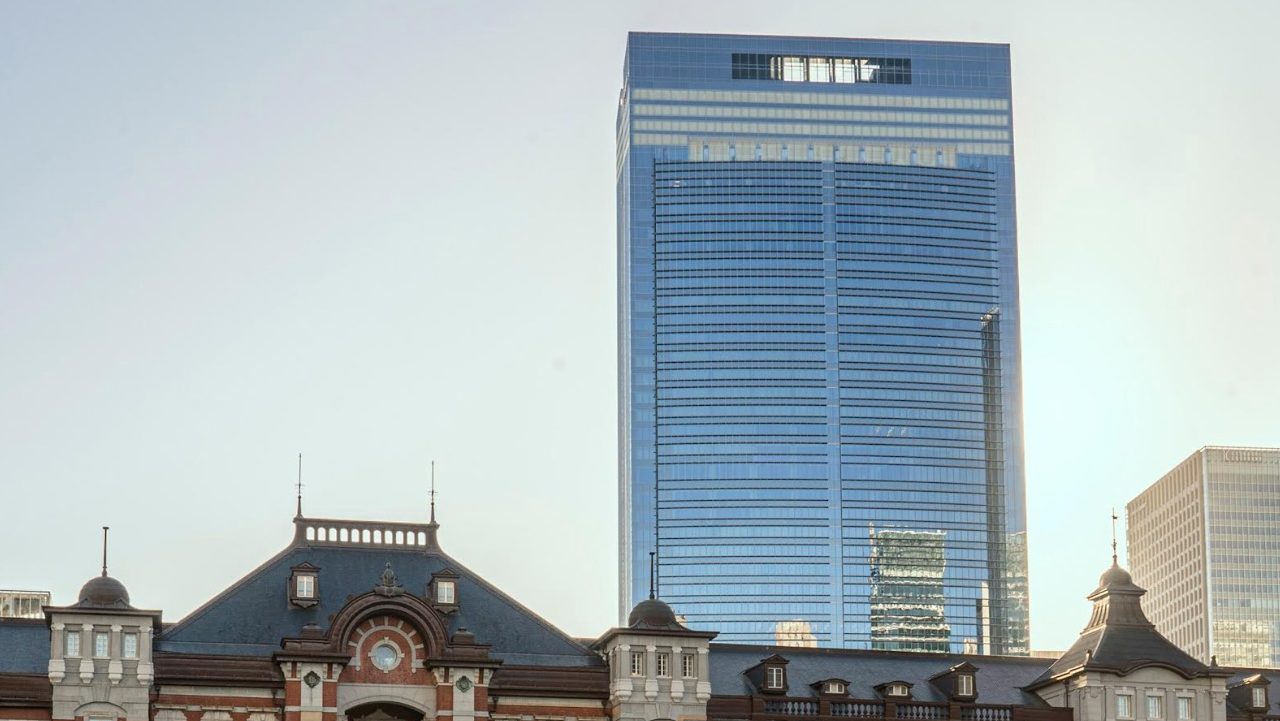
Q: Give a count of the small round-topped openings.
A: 11